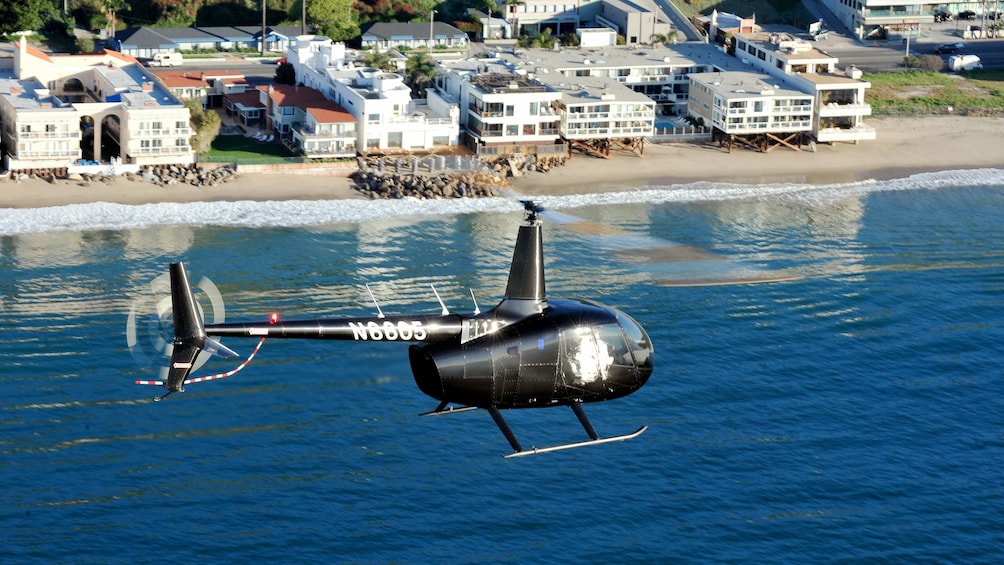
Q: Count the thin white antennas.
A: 3